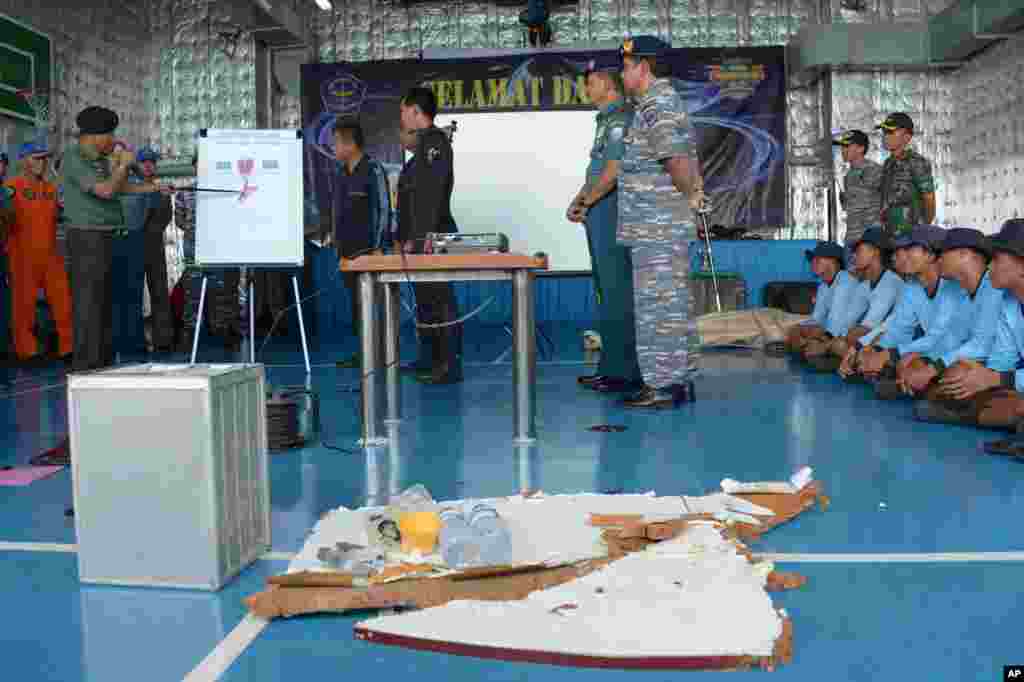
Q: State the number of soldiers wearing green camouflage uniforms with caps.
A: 2